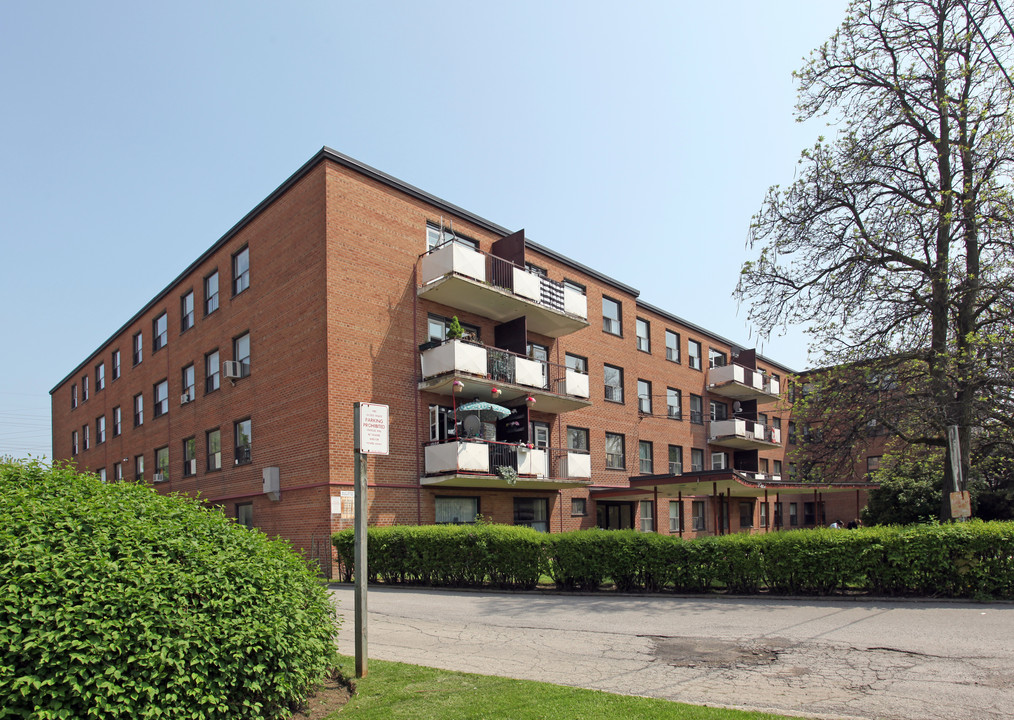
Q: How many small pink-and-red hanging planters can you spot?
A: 3